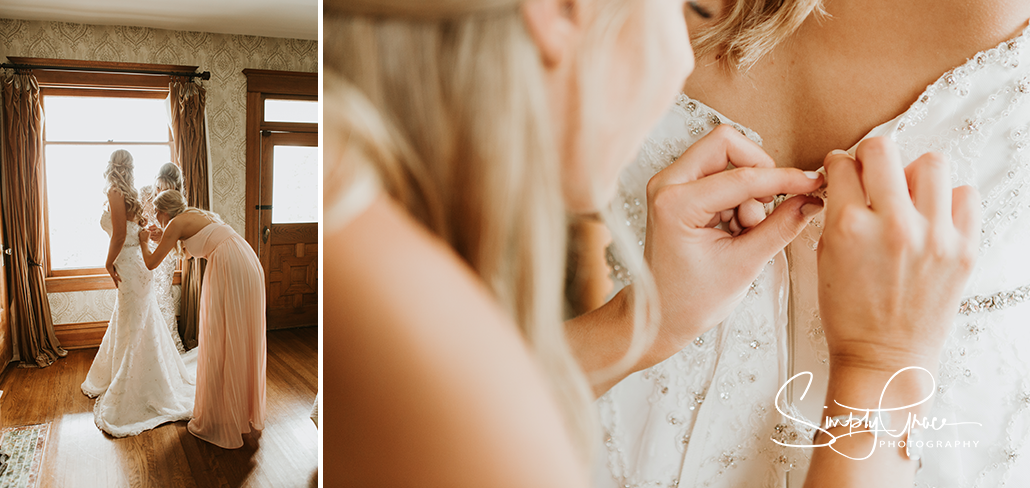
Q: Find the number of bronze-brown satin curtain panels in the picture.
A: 2